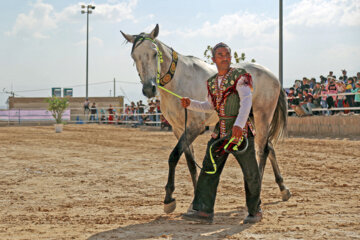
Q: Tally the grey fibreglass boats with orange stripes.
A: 0